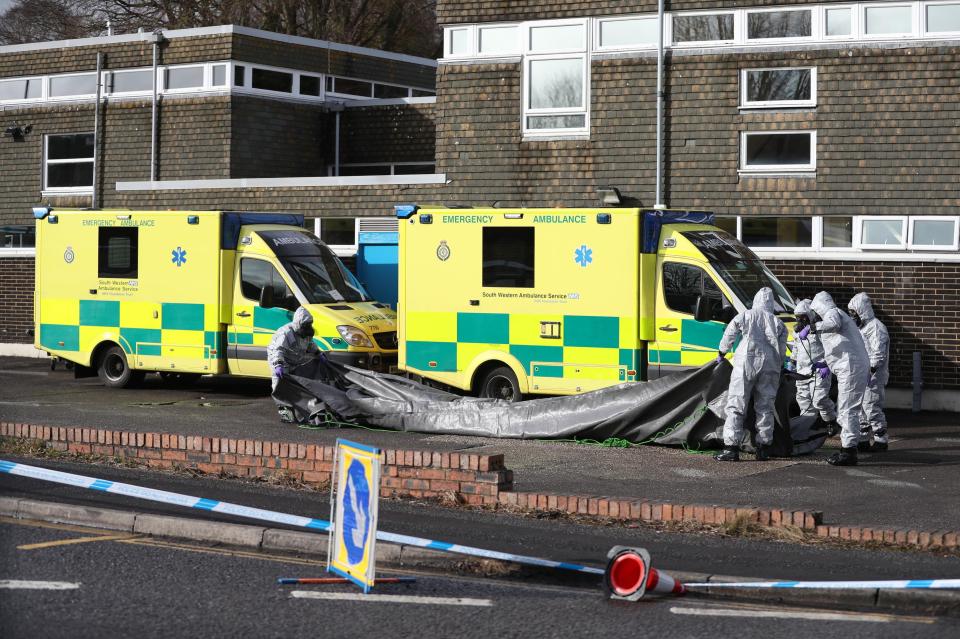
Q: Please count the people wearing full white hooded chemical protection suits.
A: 5